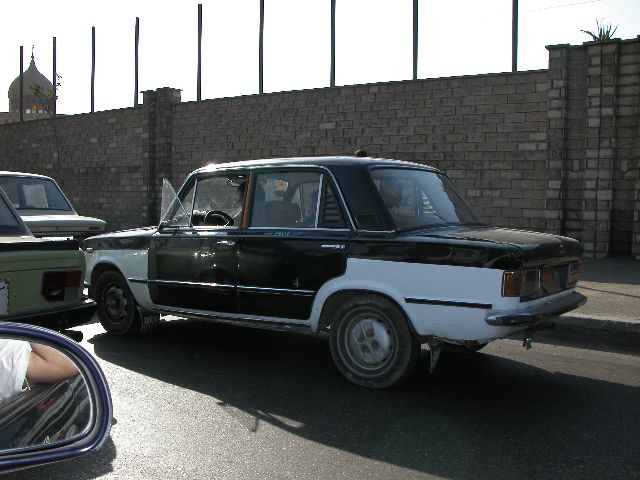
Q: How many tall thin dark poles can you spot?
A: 9